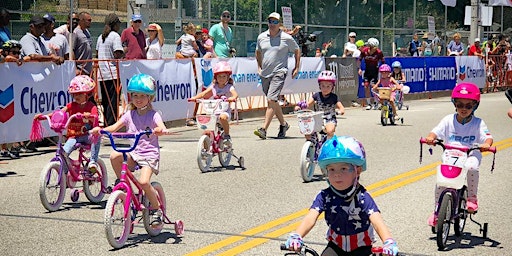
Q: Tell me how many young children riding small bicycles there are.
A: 8